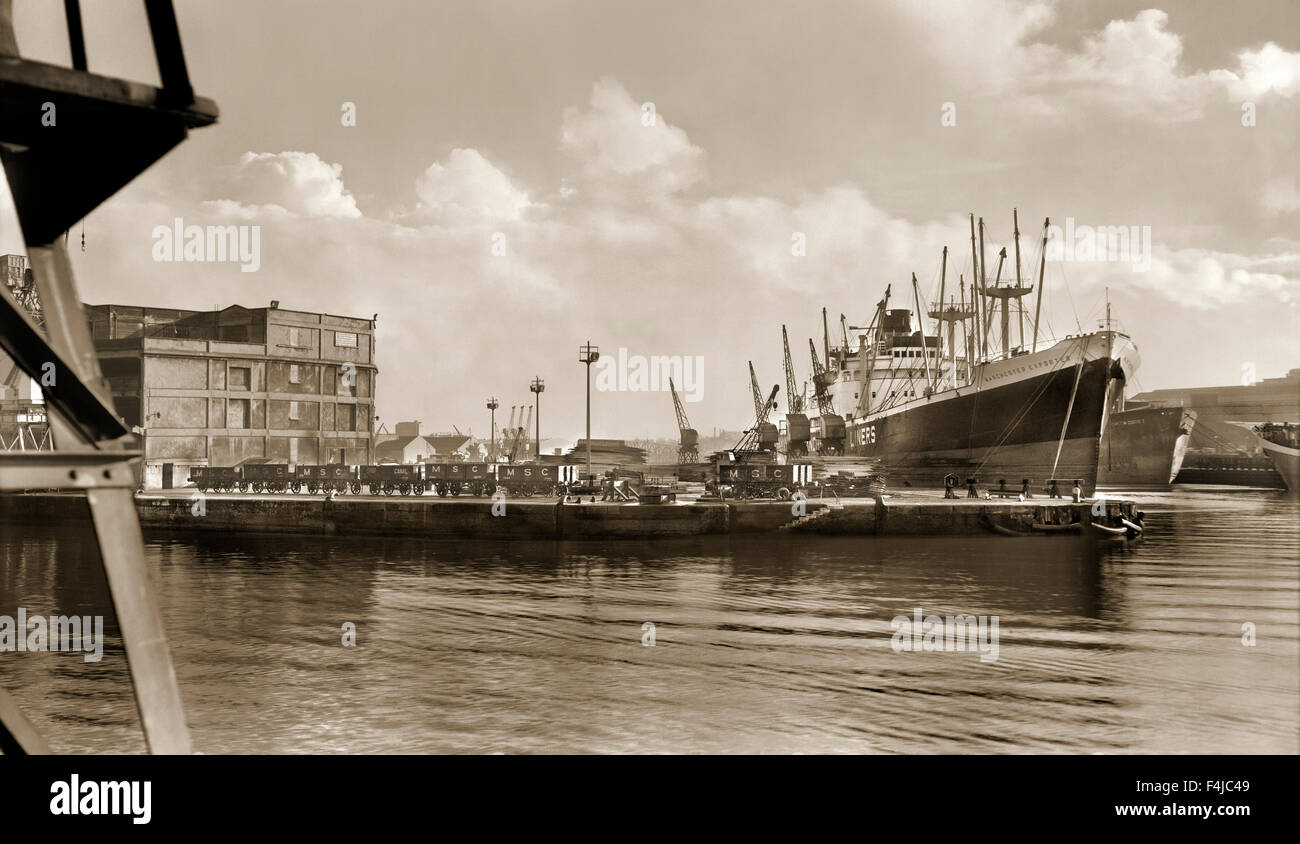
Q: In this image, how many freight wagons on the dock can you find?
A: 7